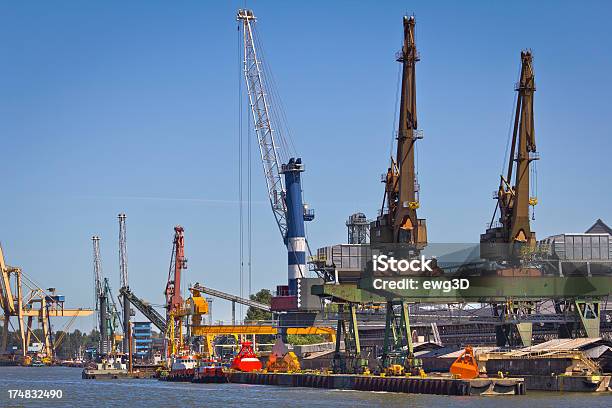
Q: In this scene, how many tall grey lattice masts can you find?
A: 3